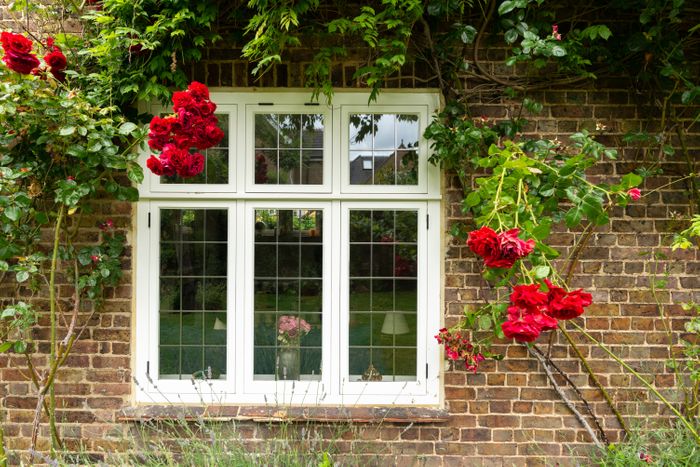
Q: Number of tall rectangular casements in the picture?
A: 3